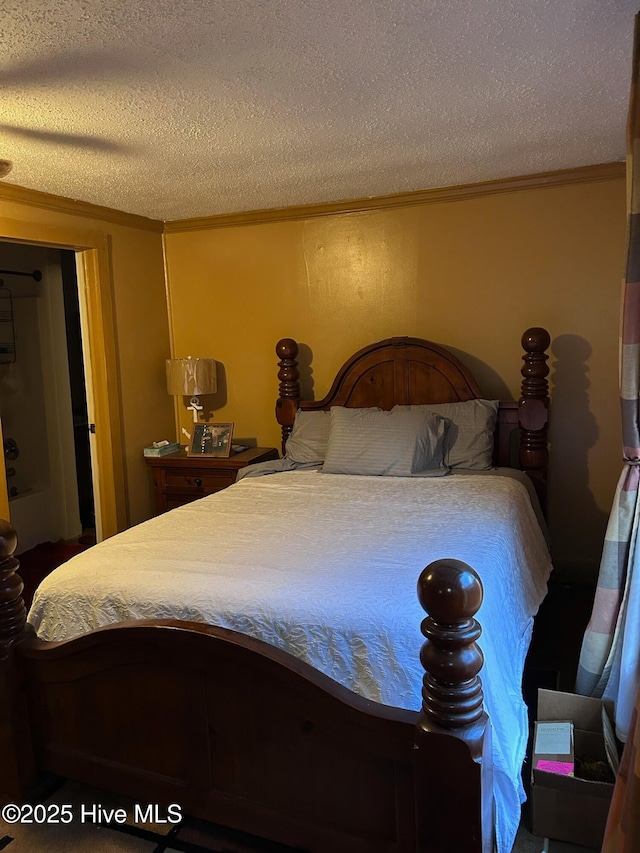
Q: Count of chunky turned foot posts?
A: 2